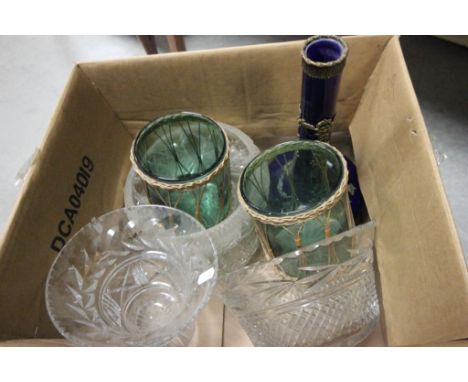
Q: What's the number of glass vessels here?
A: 5